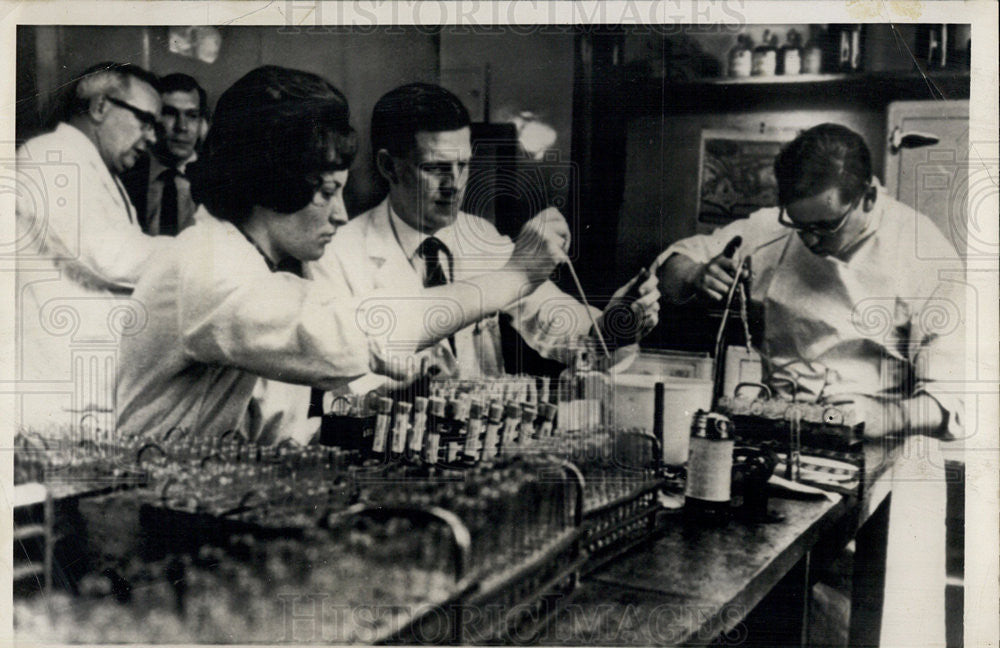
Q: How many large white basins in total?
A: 1